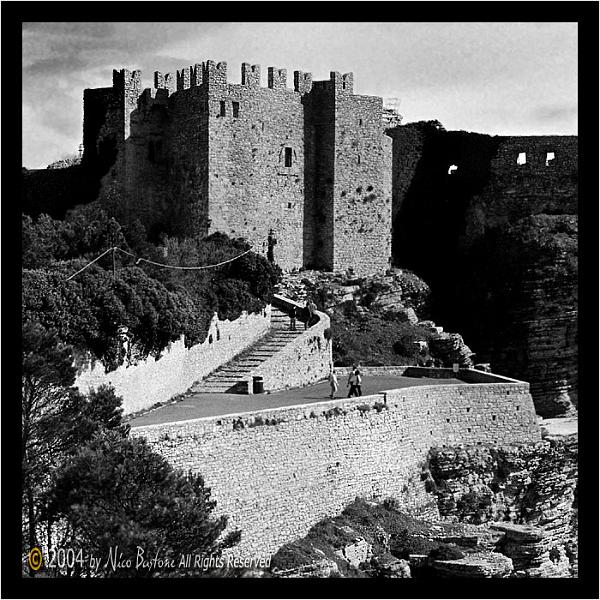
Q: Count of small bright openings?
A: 3